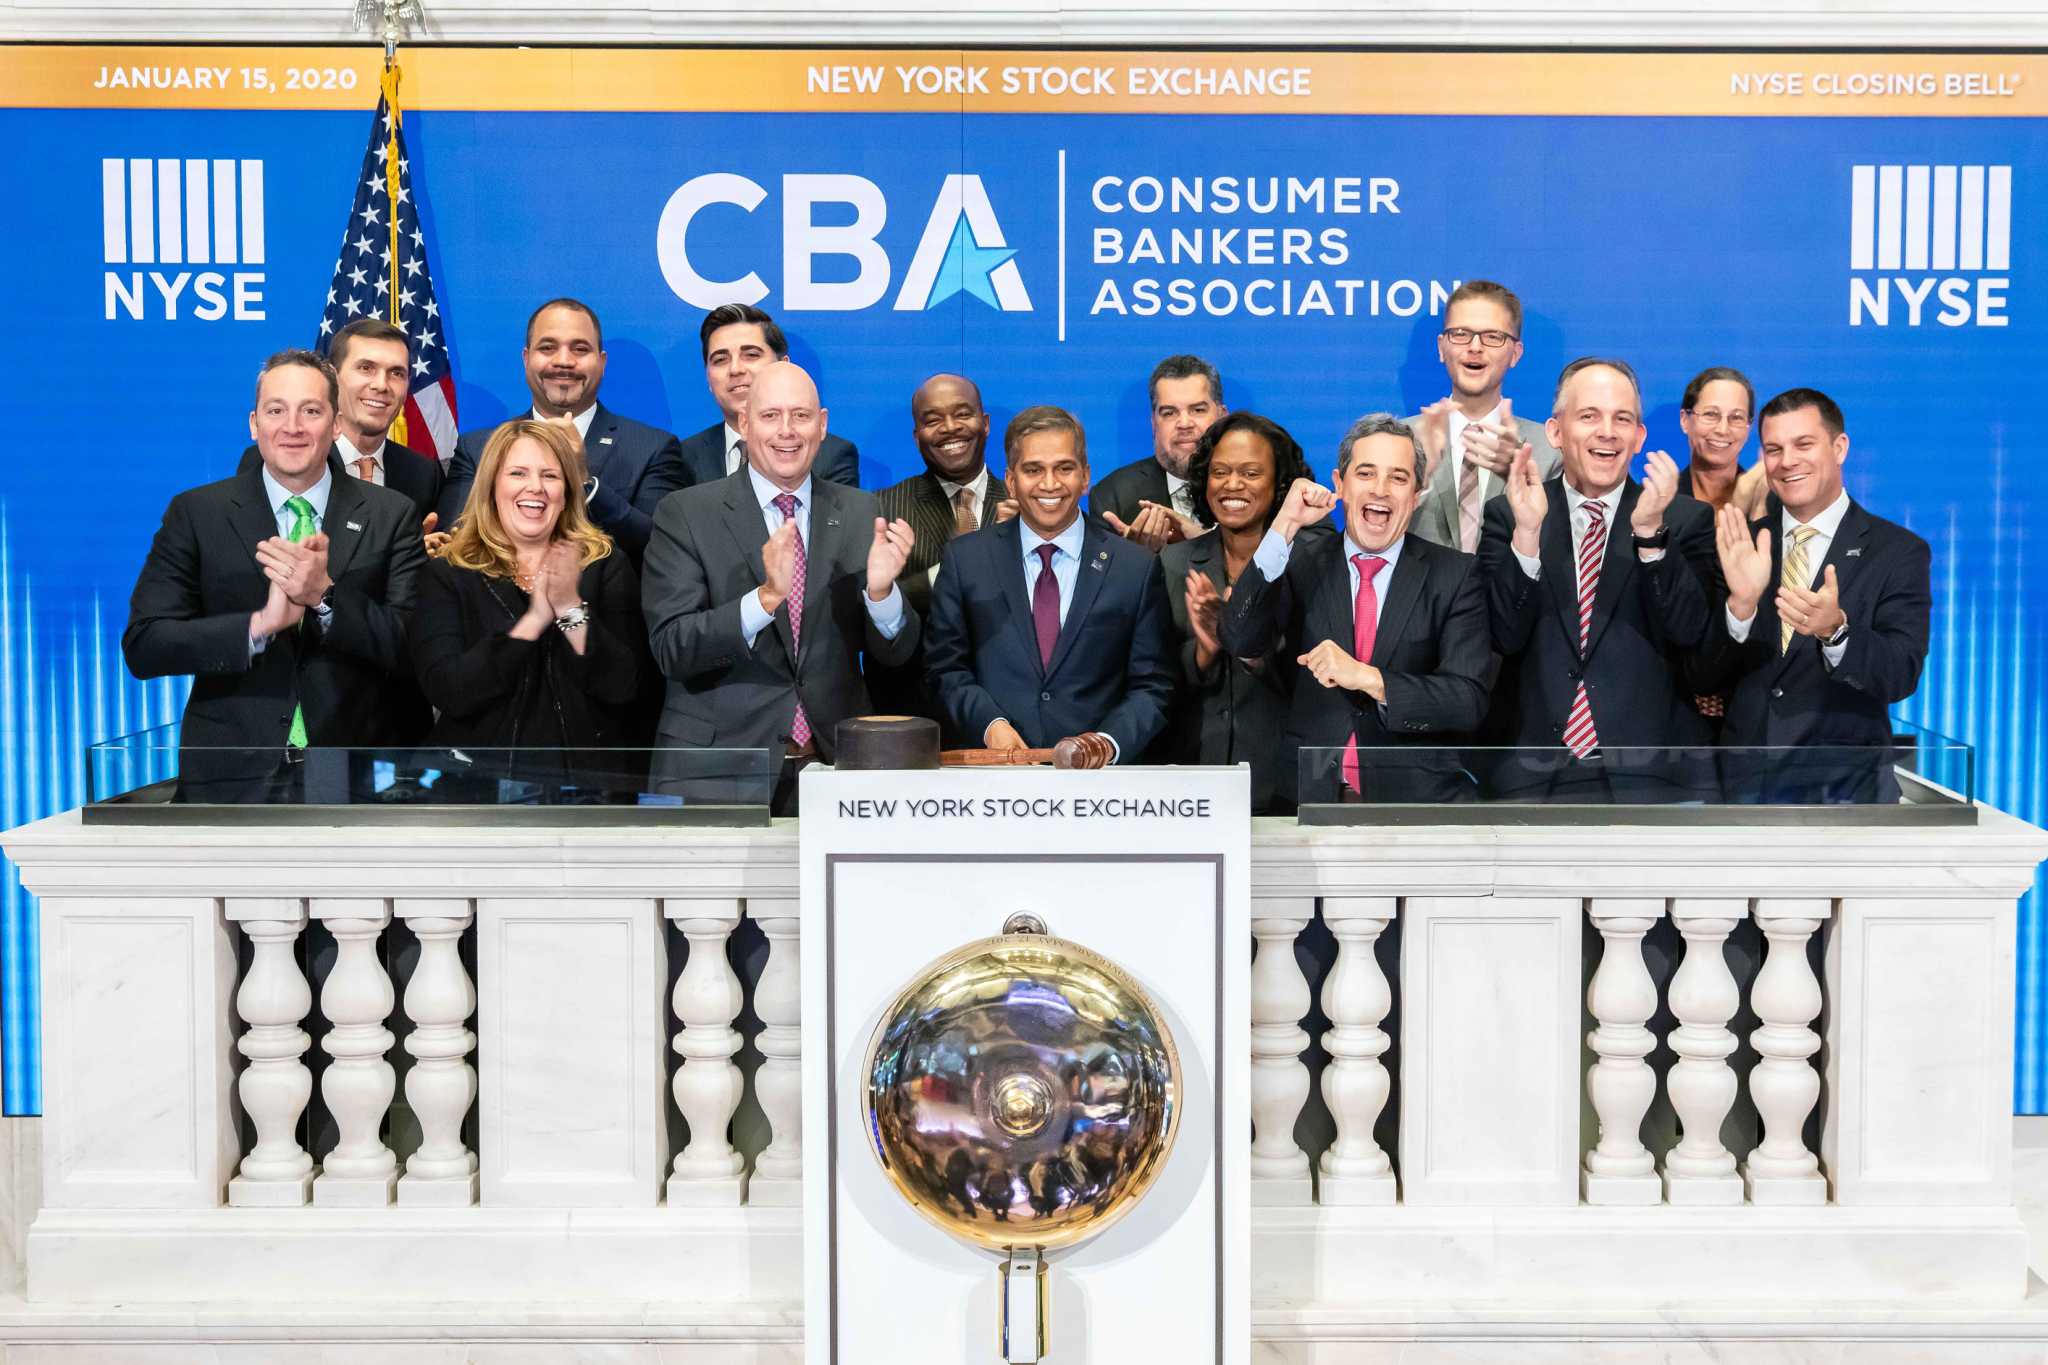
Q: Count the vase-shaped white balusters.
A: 10